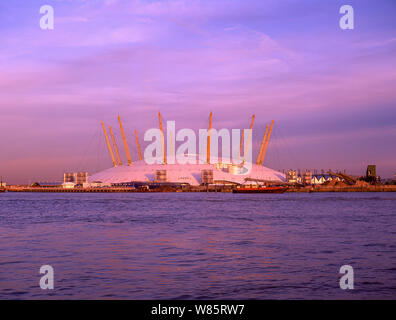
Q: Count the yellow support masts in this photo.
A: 11